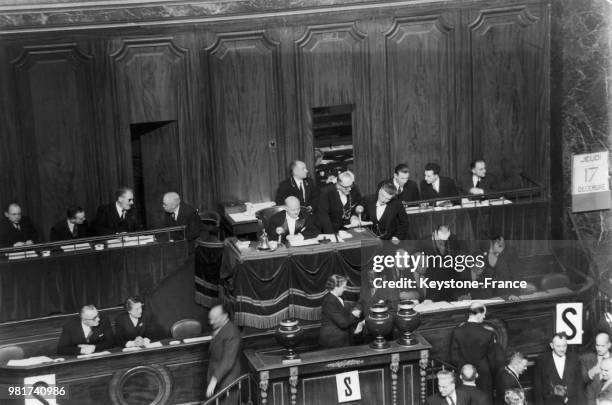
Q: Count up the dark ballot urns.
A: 3